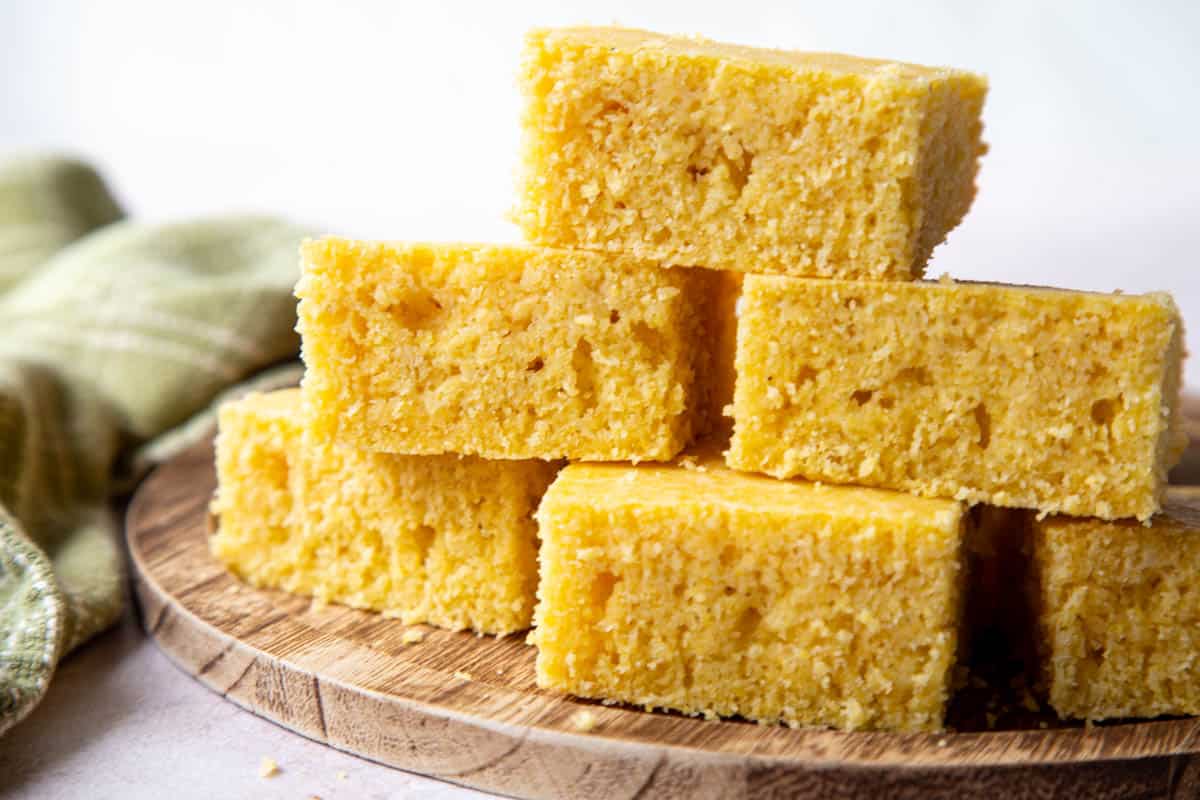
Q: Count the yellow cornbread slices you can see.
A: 6